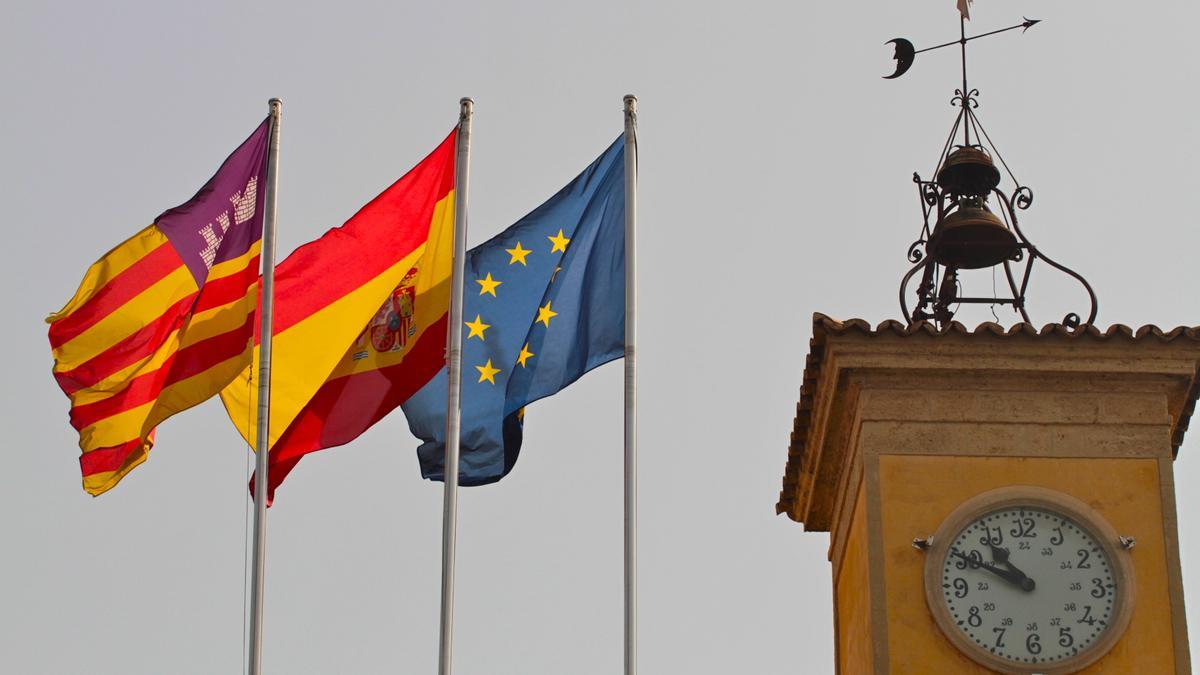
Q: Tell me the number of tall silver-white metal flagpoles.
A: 3